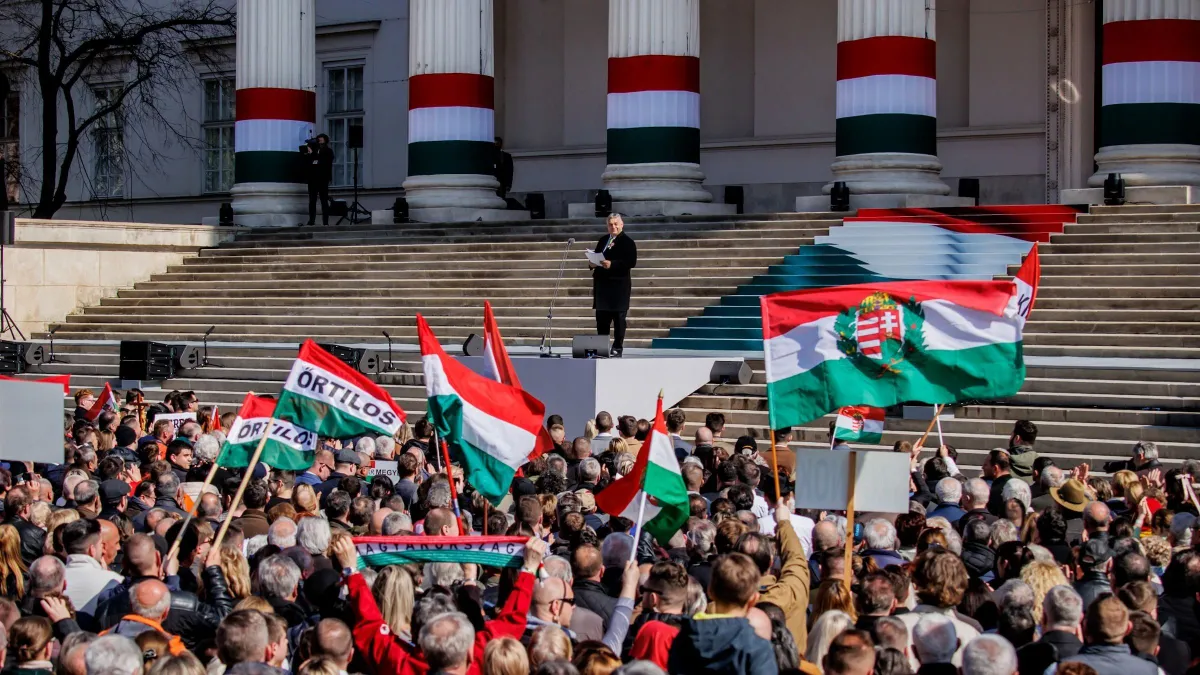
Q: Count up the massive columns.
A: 5